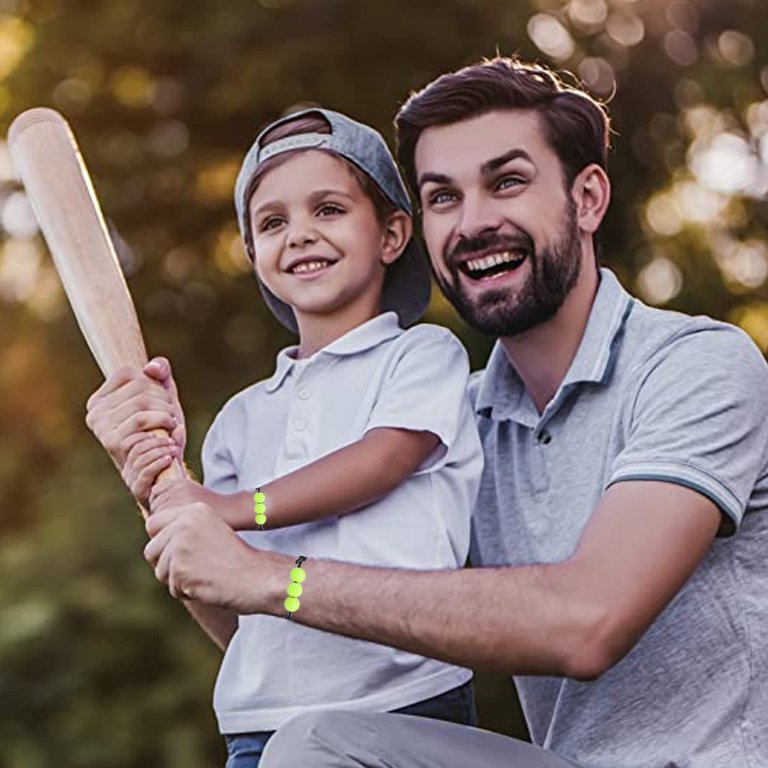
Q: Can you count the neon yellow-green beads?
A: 6